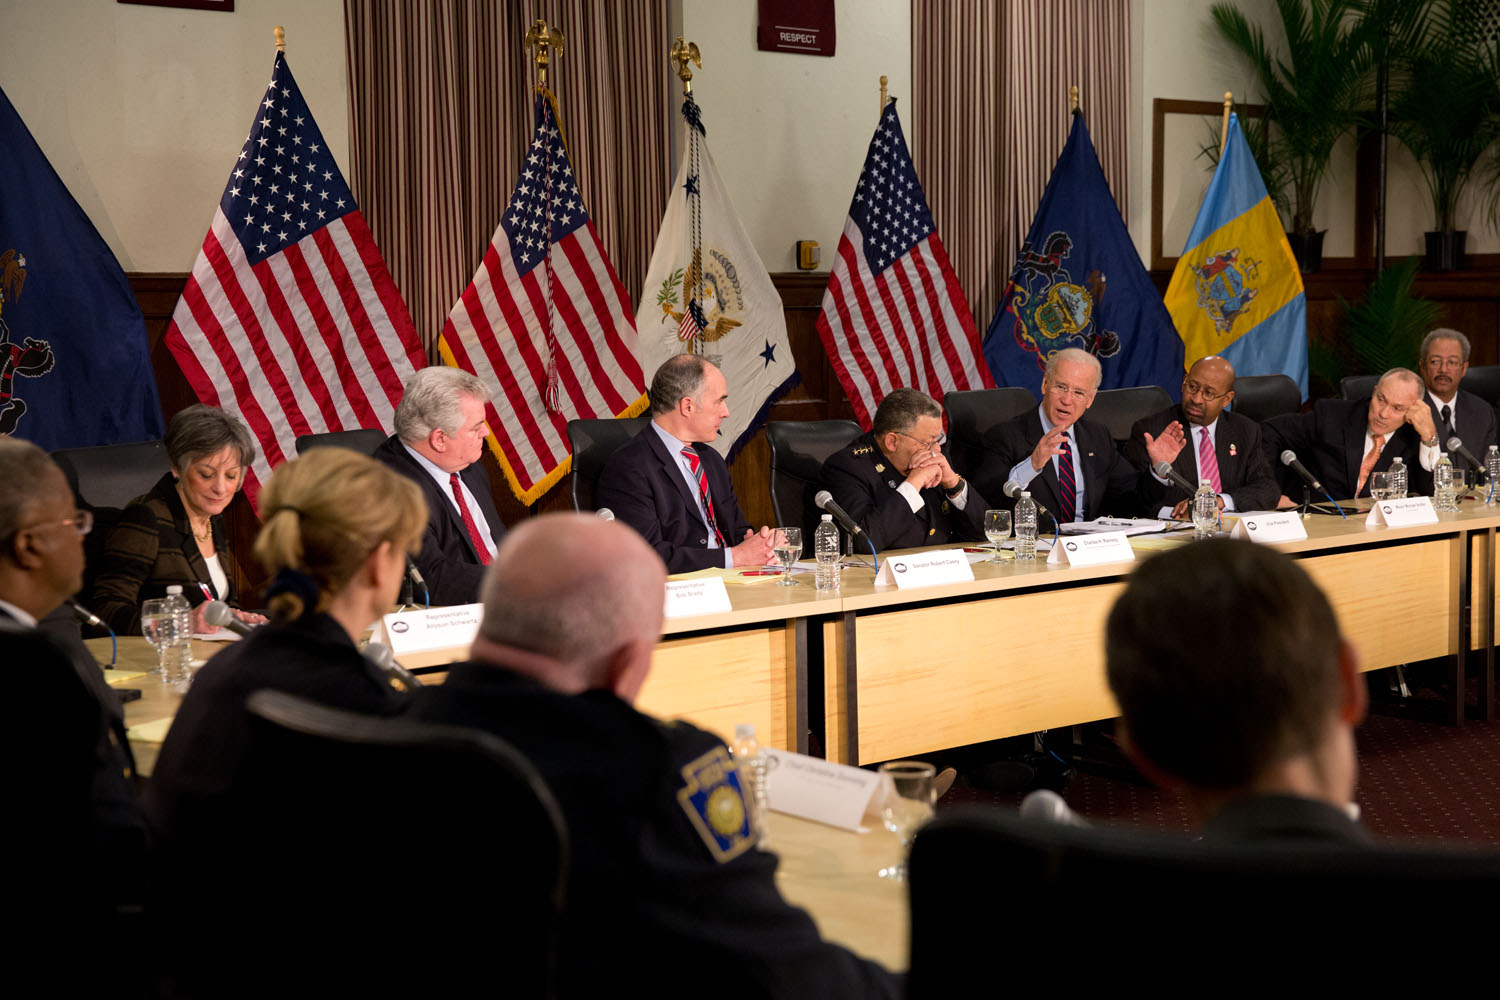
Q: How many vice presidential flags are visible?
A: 1